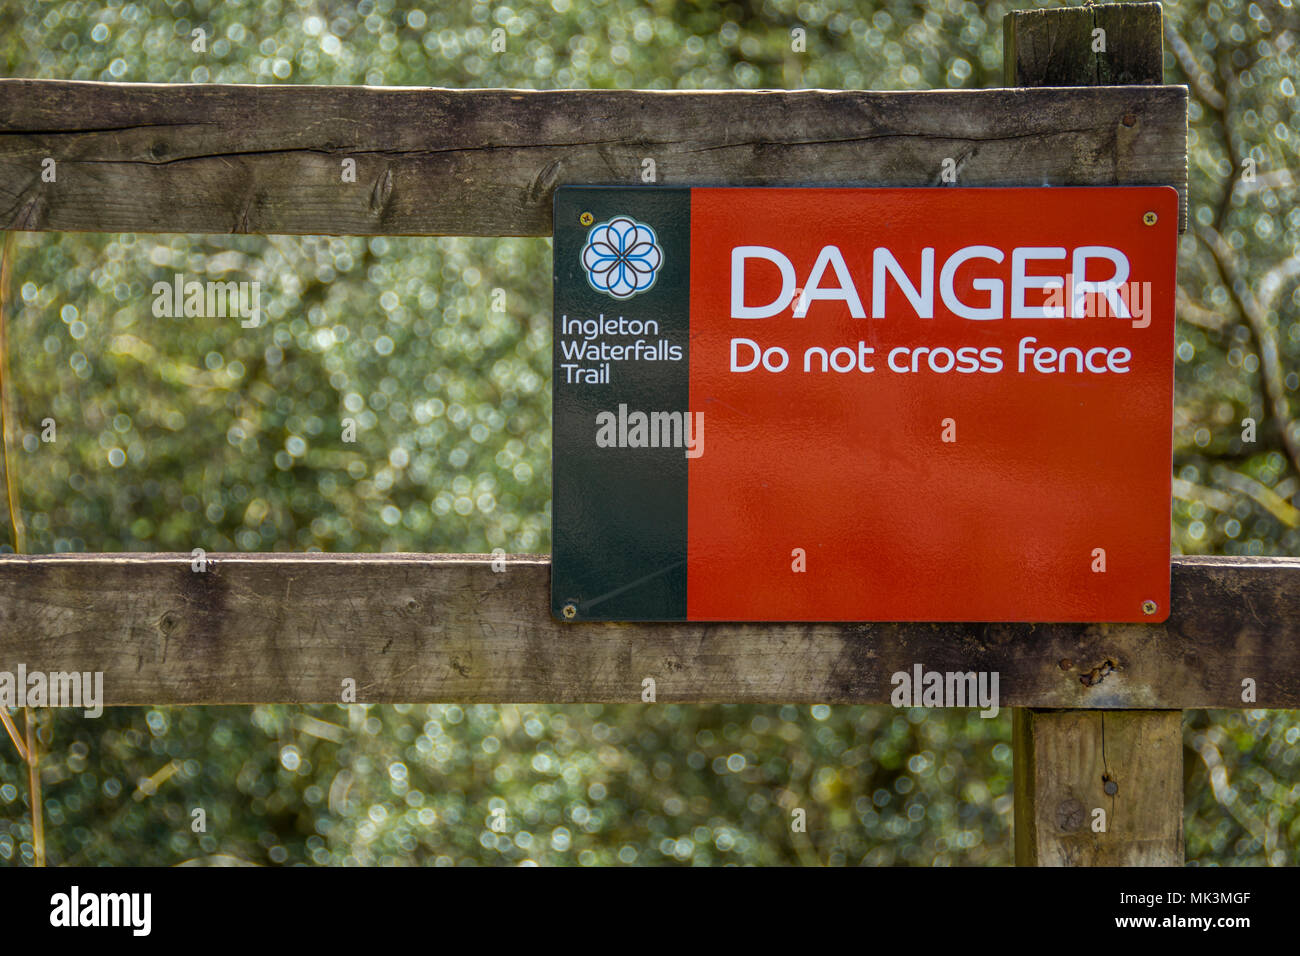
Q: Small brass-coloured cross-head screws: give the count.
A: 4